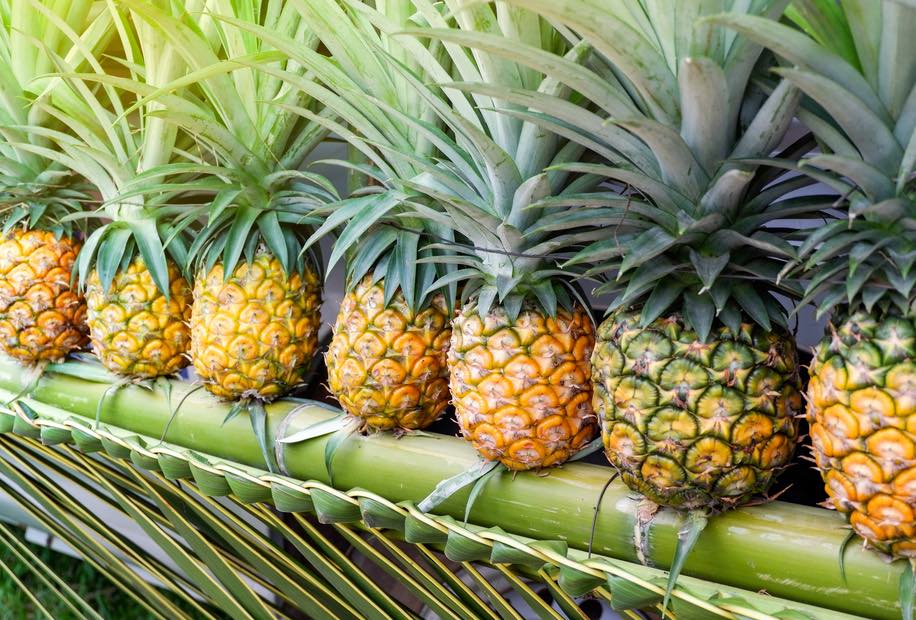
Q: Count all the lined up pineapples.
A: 7